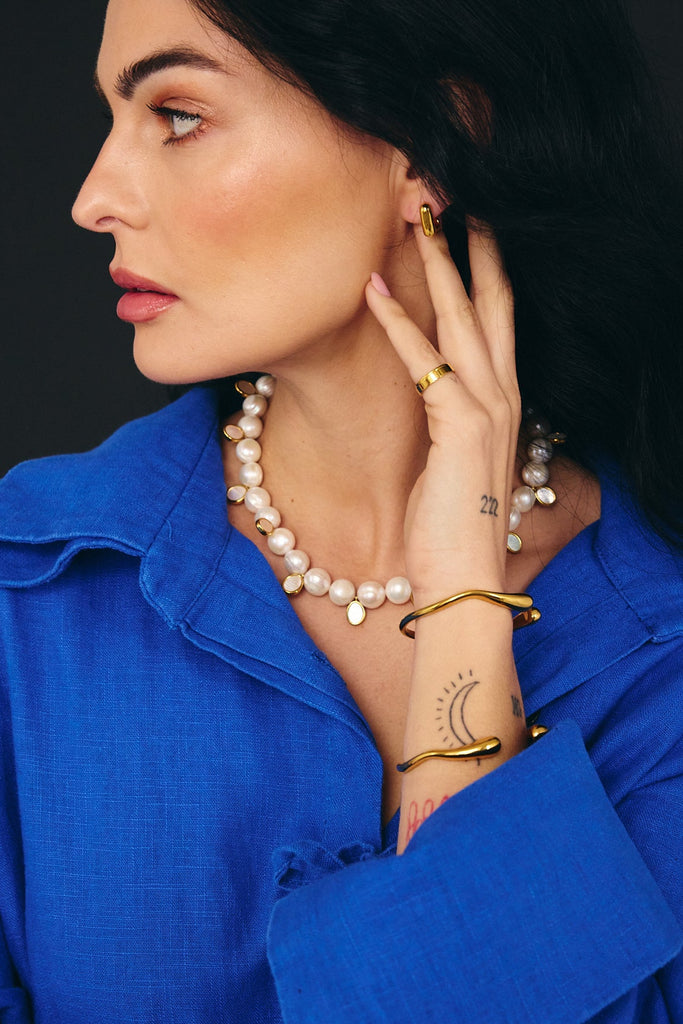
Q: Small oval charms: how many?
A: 9